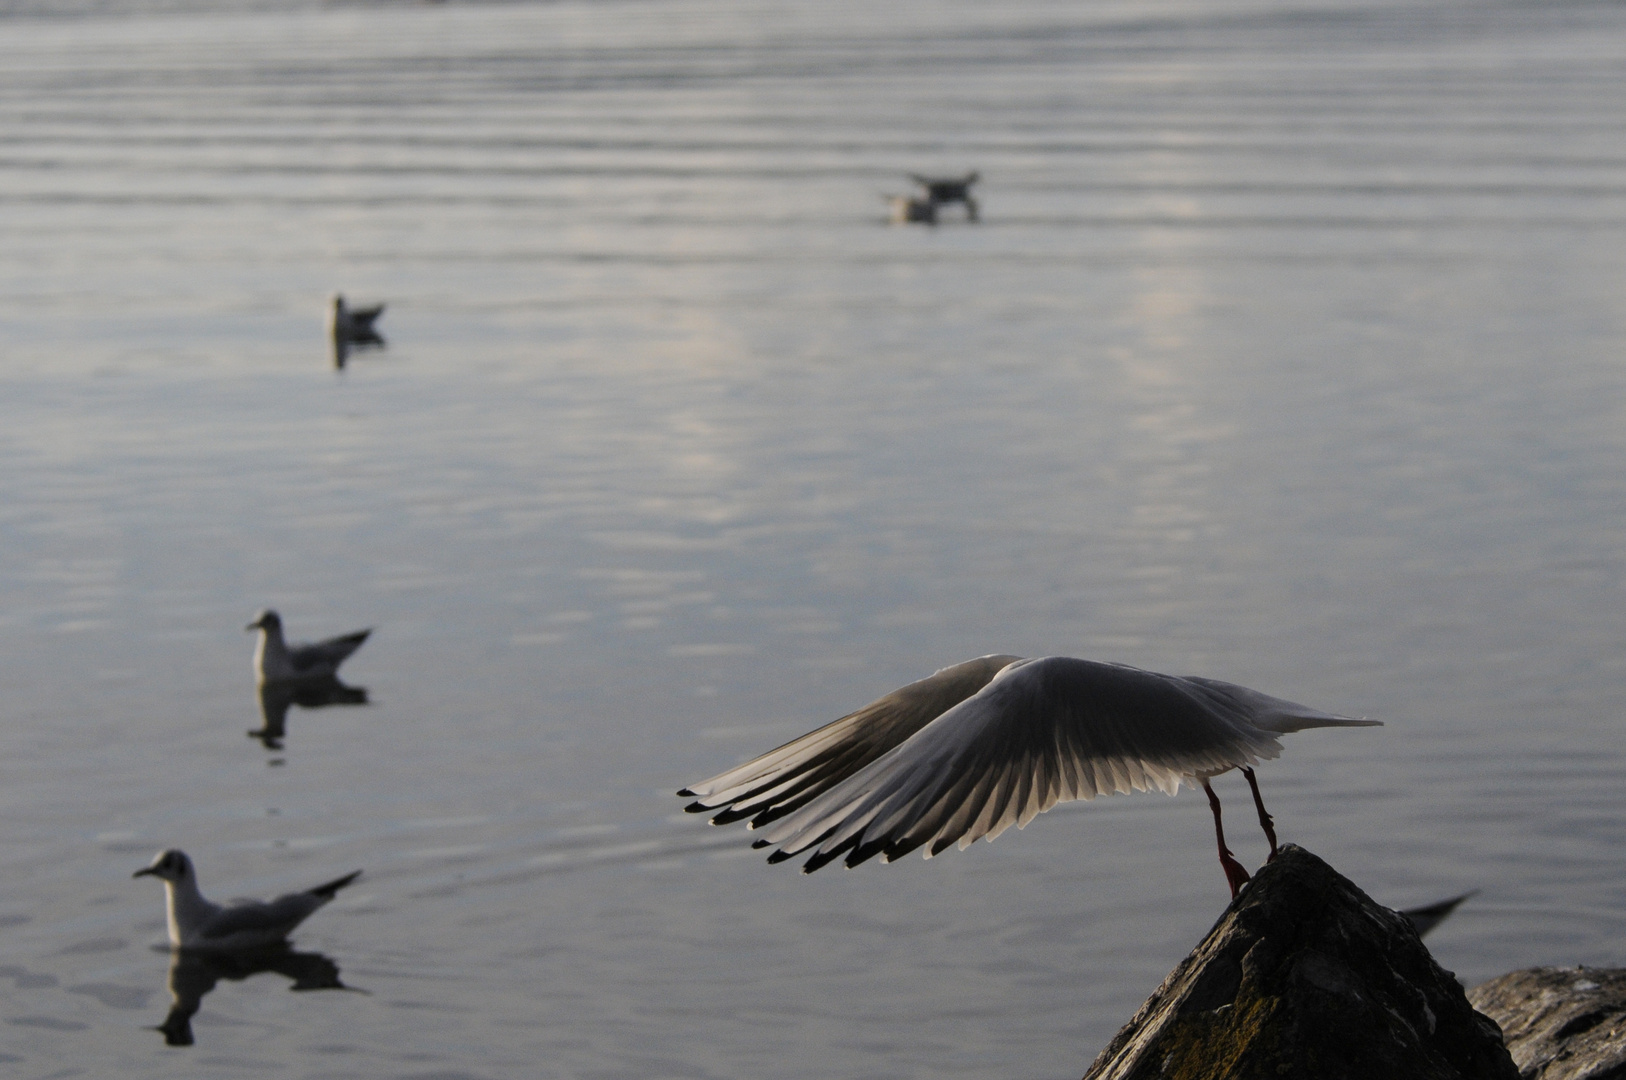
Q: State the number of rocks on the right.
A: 2